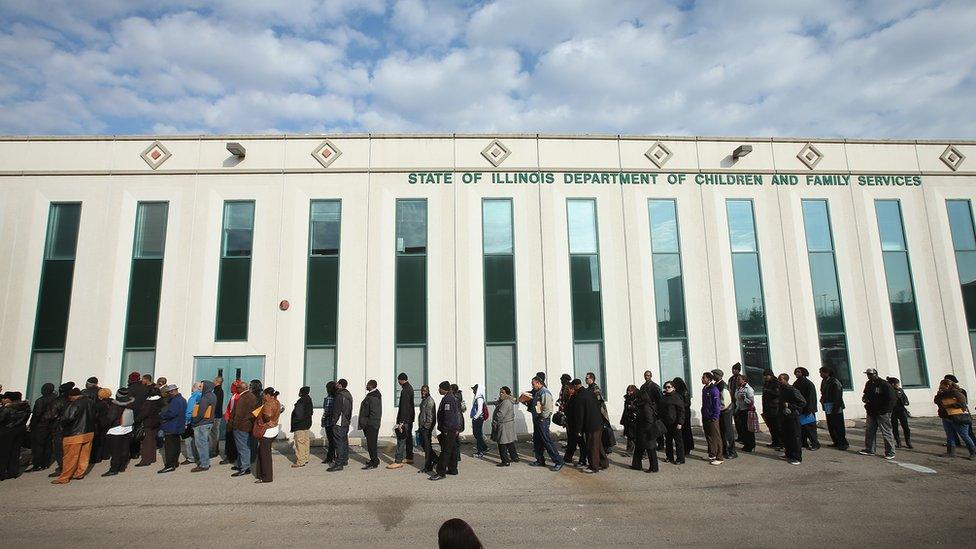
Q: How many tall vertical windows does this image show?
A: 12